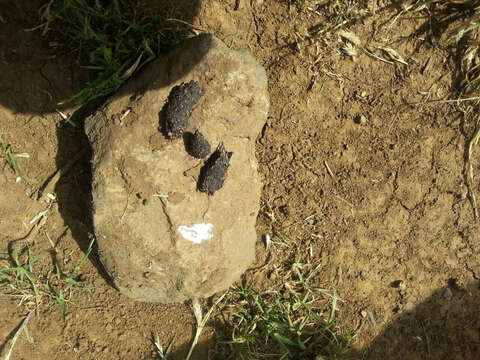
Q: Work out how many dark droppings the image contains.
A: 3